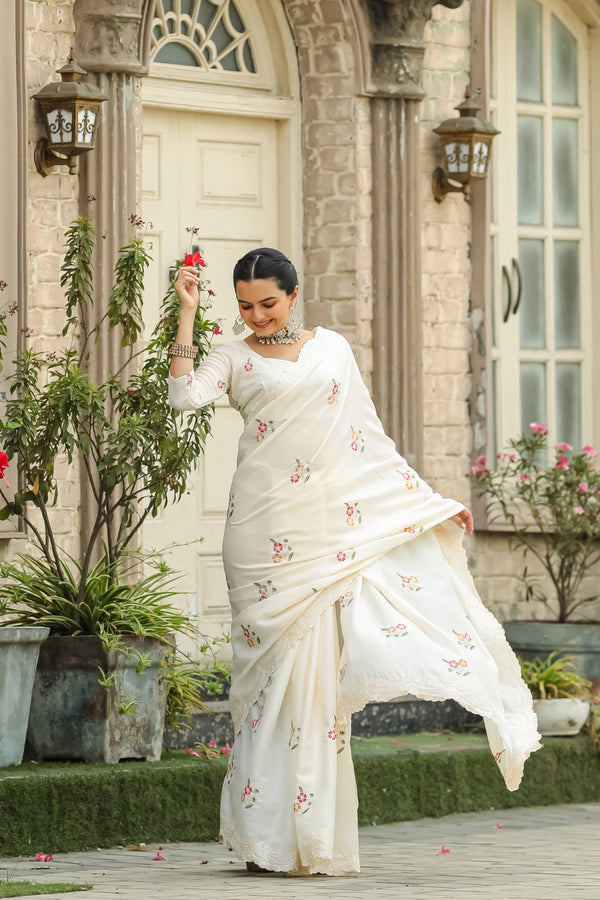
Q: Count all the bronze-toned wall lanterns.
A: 2